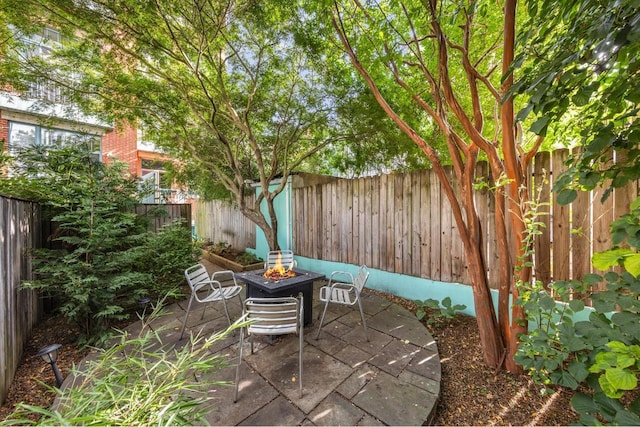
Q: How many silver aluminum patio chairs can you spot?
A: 4